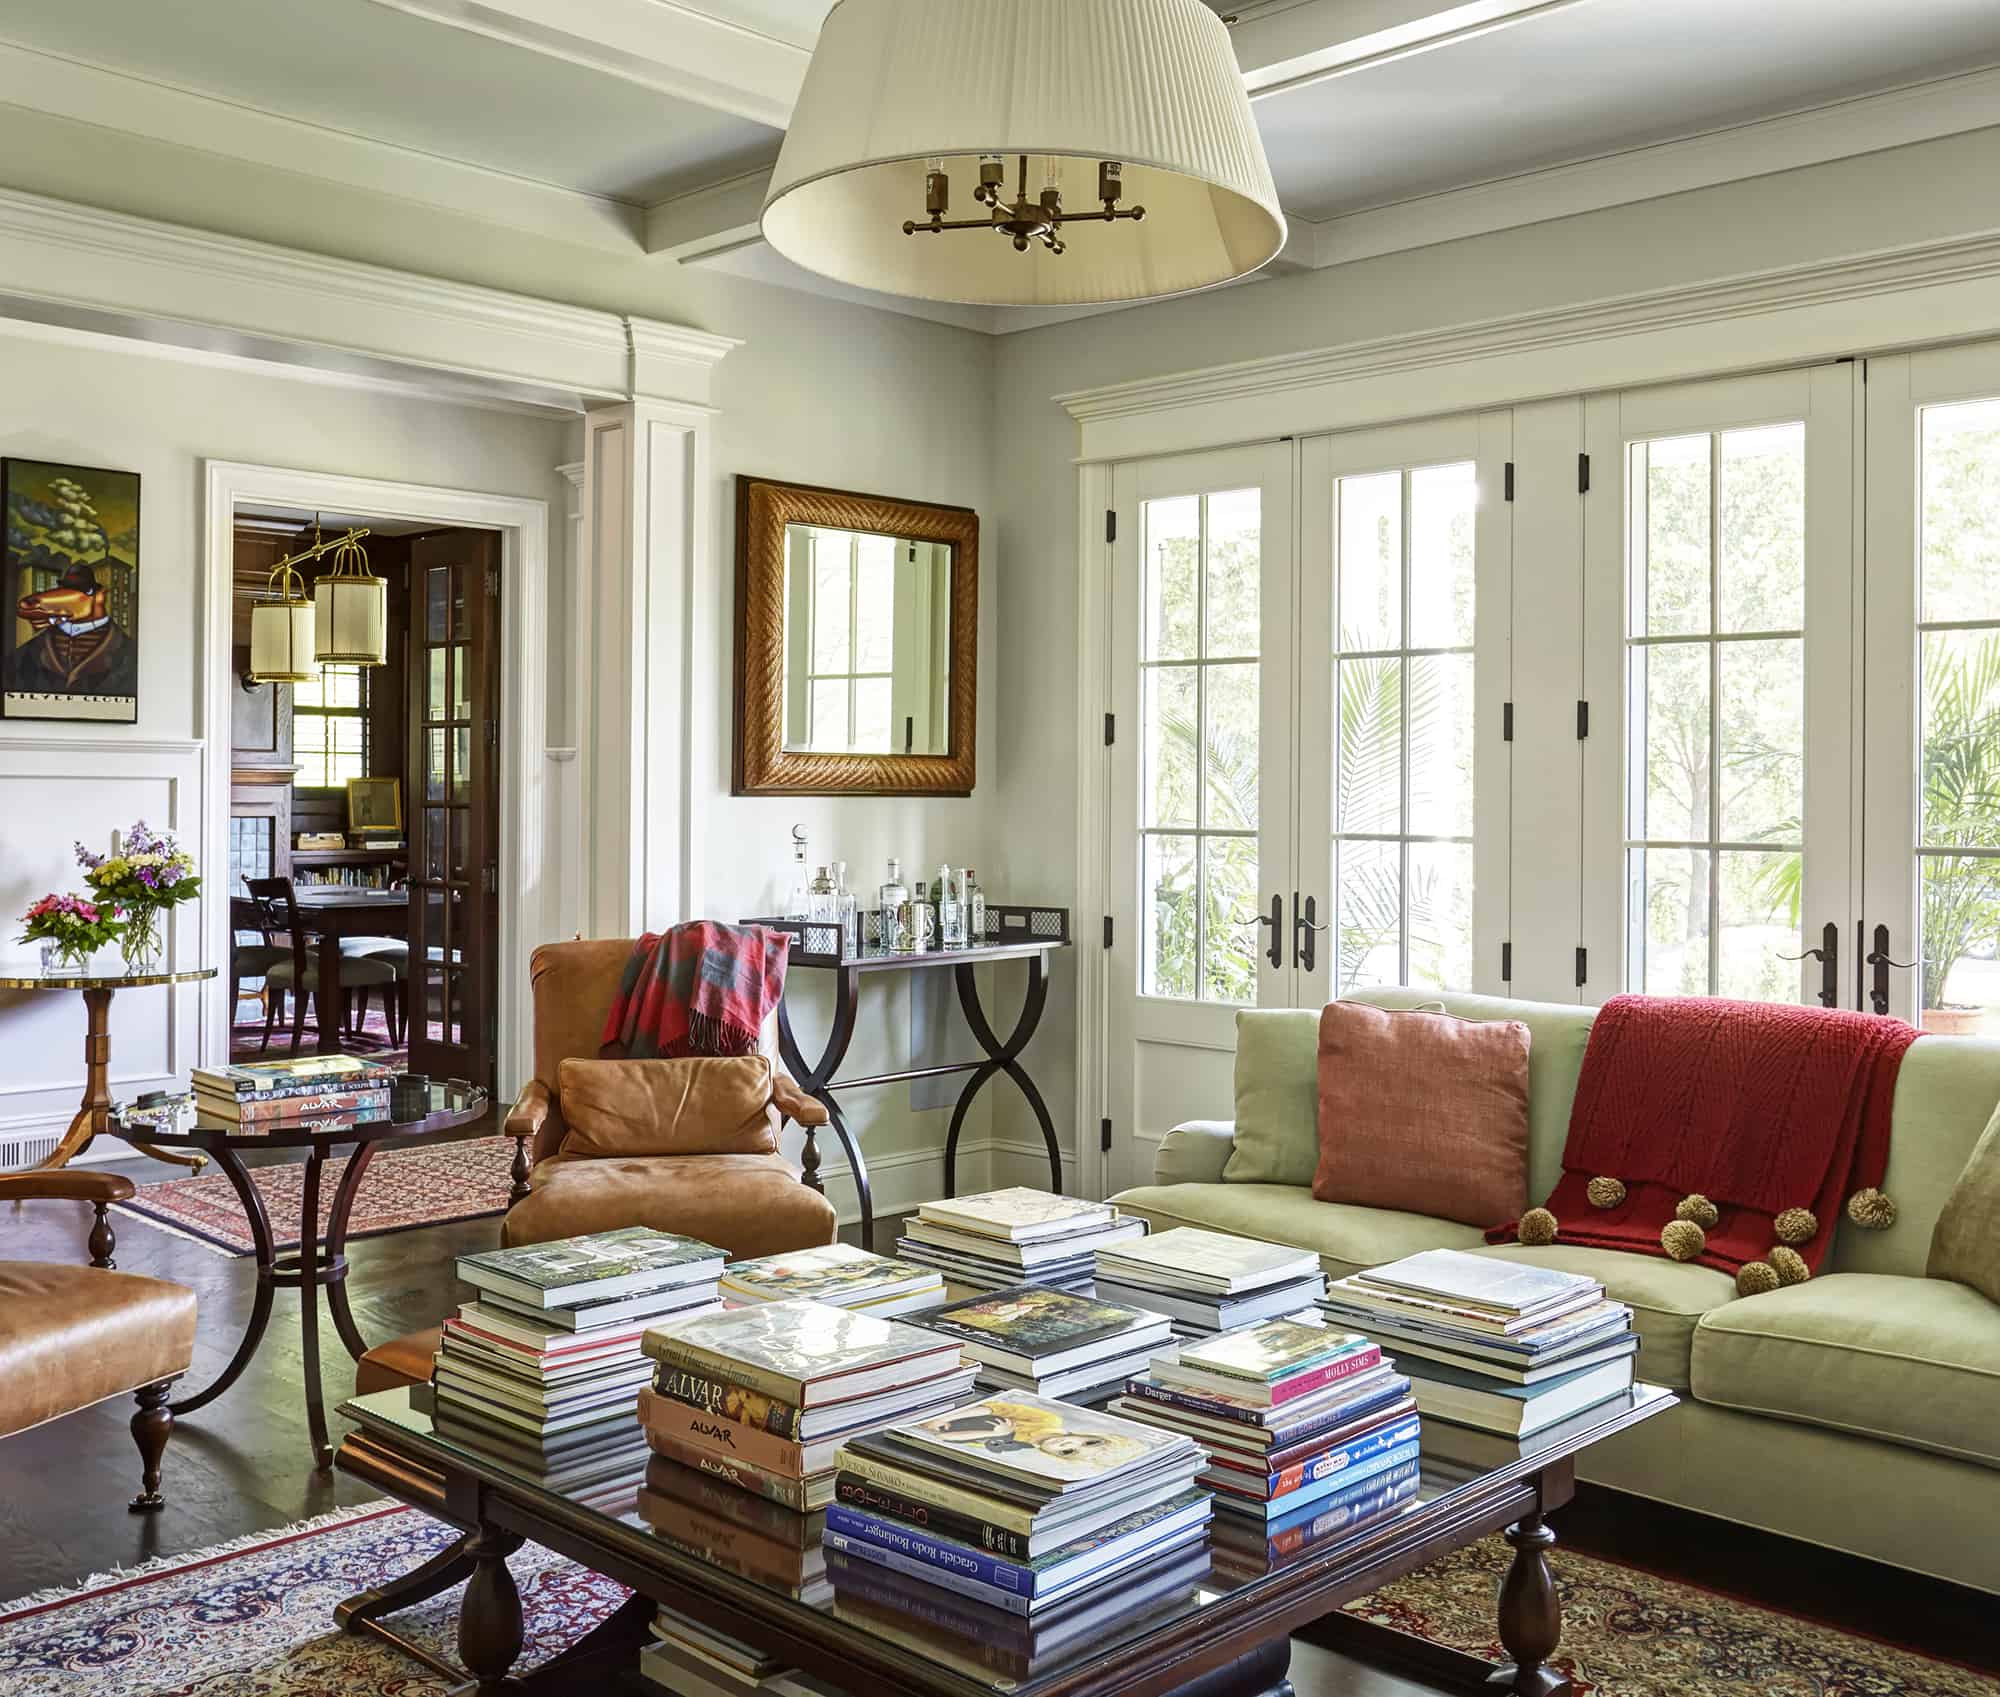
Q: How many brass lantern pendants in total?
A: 2